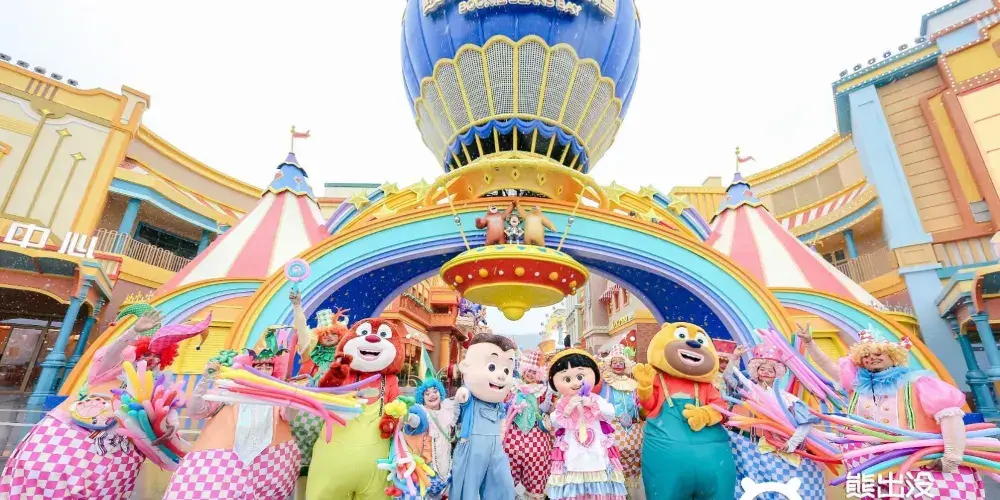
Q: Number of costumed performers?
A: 13